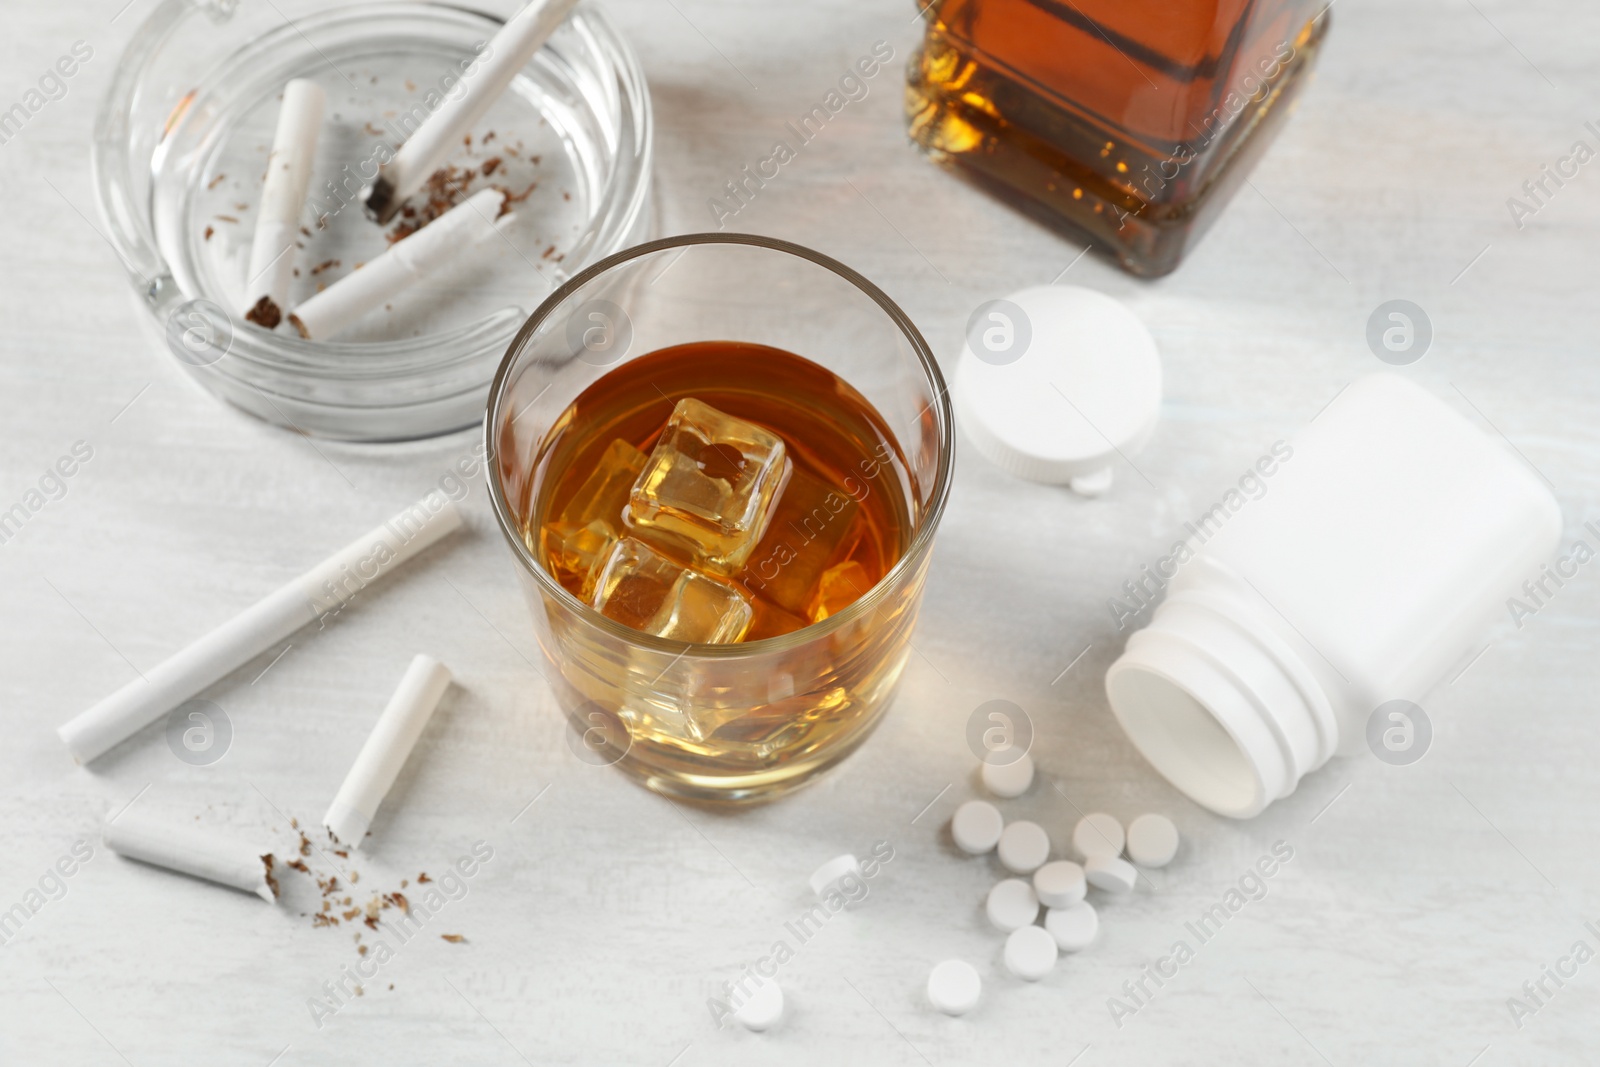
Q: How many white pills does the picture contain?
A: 13